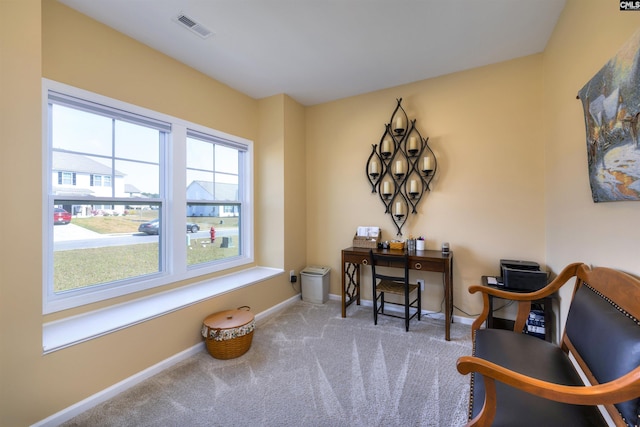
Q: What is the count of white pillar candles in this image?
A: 9